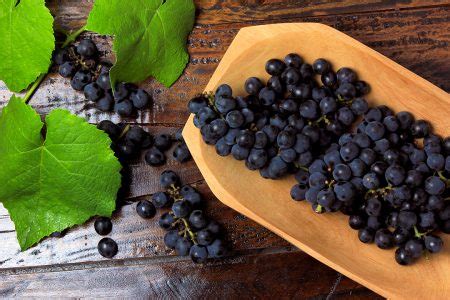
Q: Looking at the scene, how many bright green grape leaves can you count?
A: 3